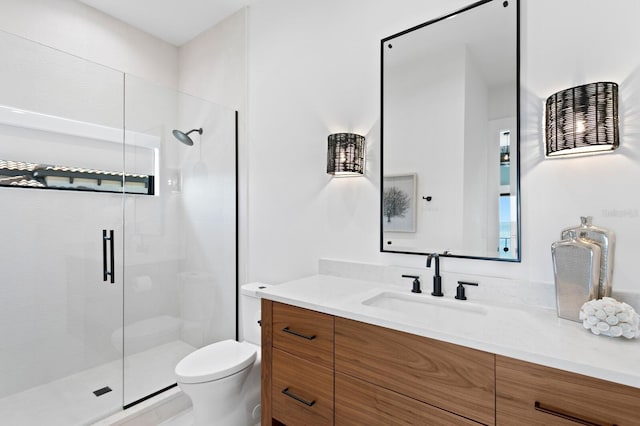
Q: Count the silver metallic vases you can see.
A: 2